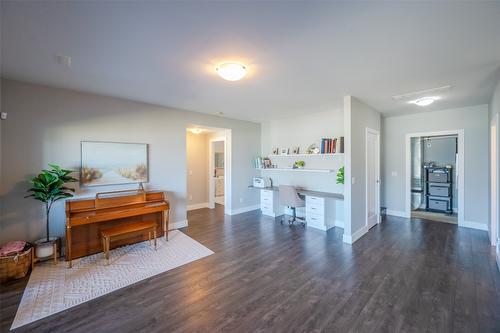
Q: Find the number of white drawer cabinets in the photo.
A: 2